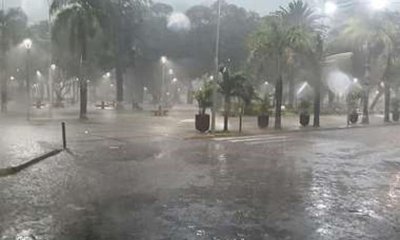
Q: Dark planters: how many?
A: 5